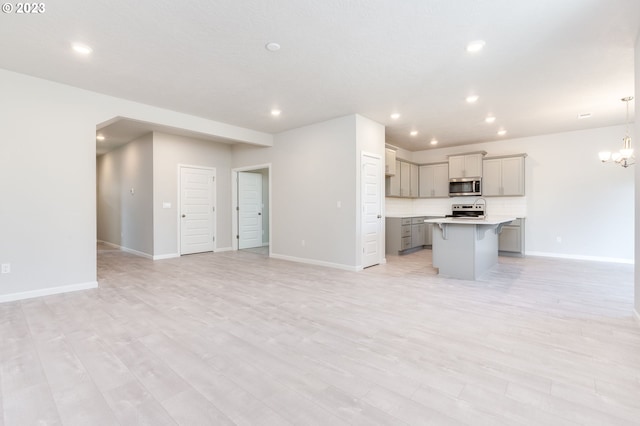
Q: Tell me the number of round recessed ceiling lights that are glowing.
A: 10